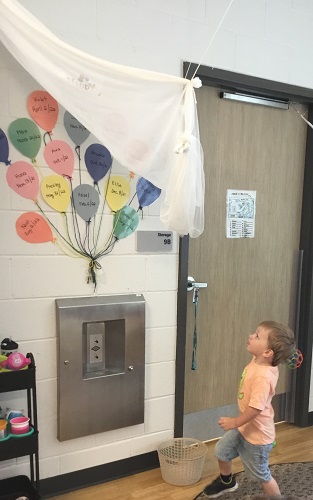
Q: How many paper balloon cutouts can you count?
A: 13